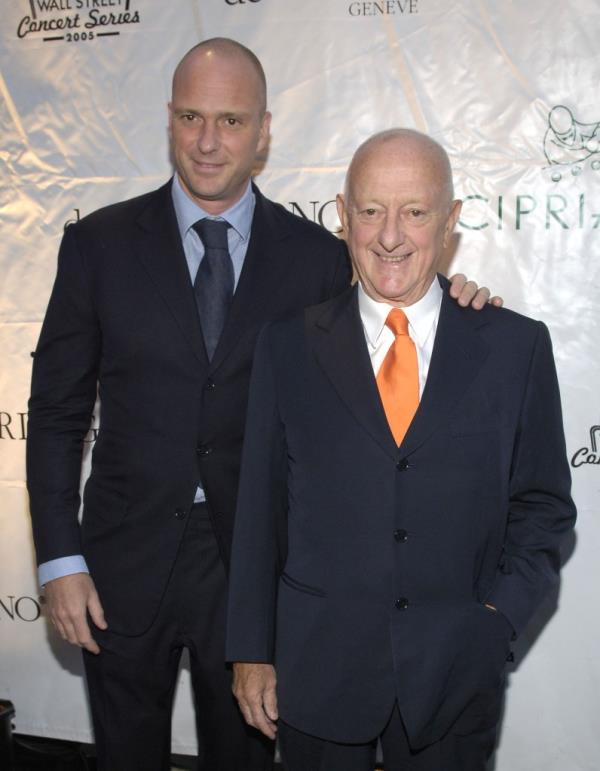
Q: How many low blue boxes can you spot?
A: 0